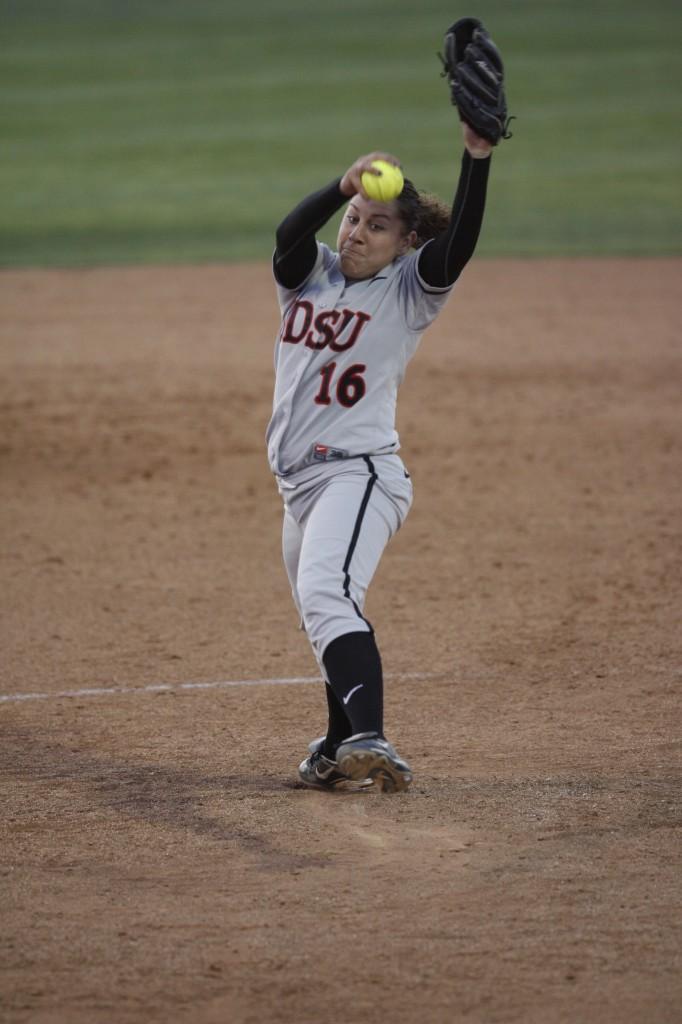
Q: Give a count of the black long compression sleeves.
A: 2